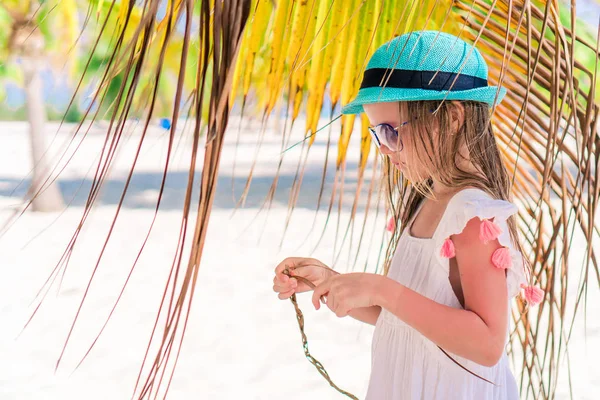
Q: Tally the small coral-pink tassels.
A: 5